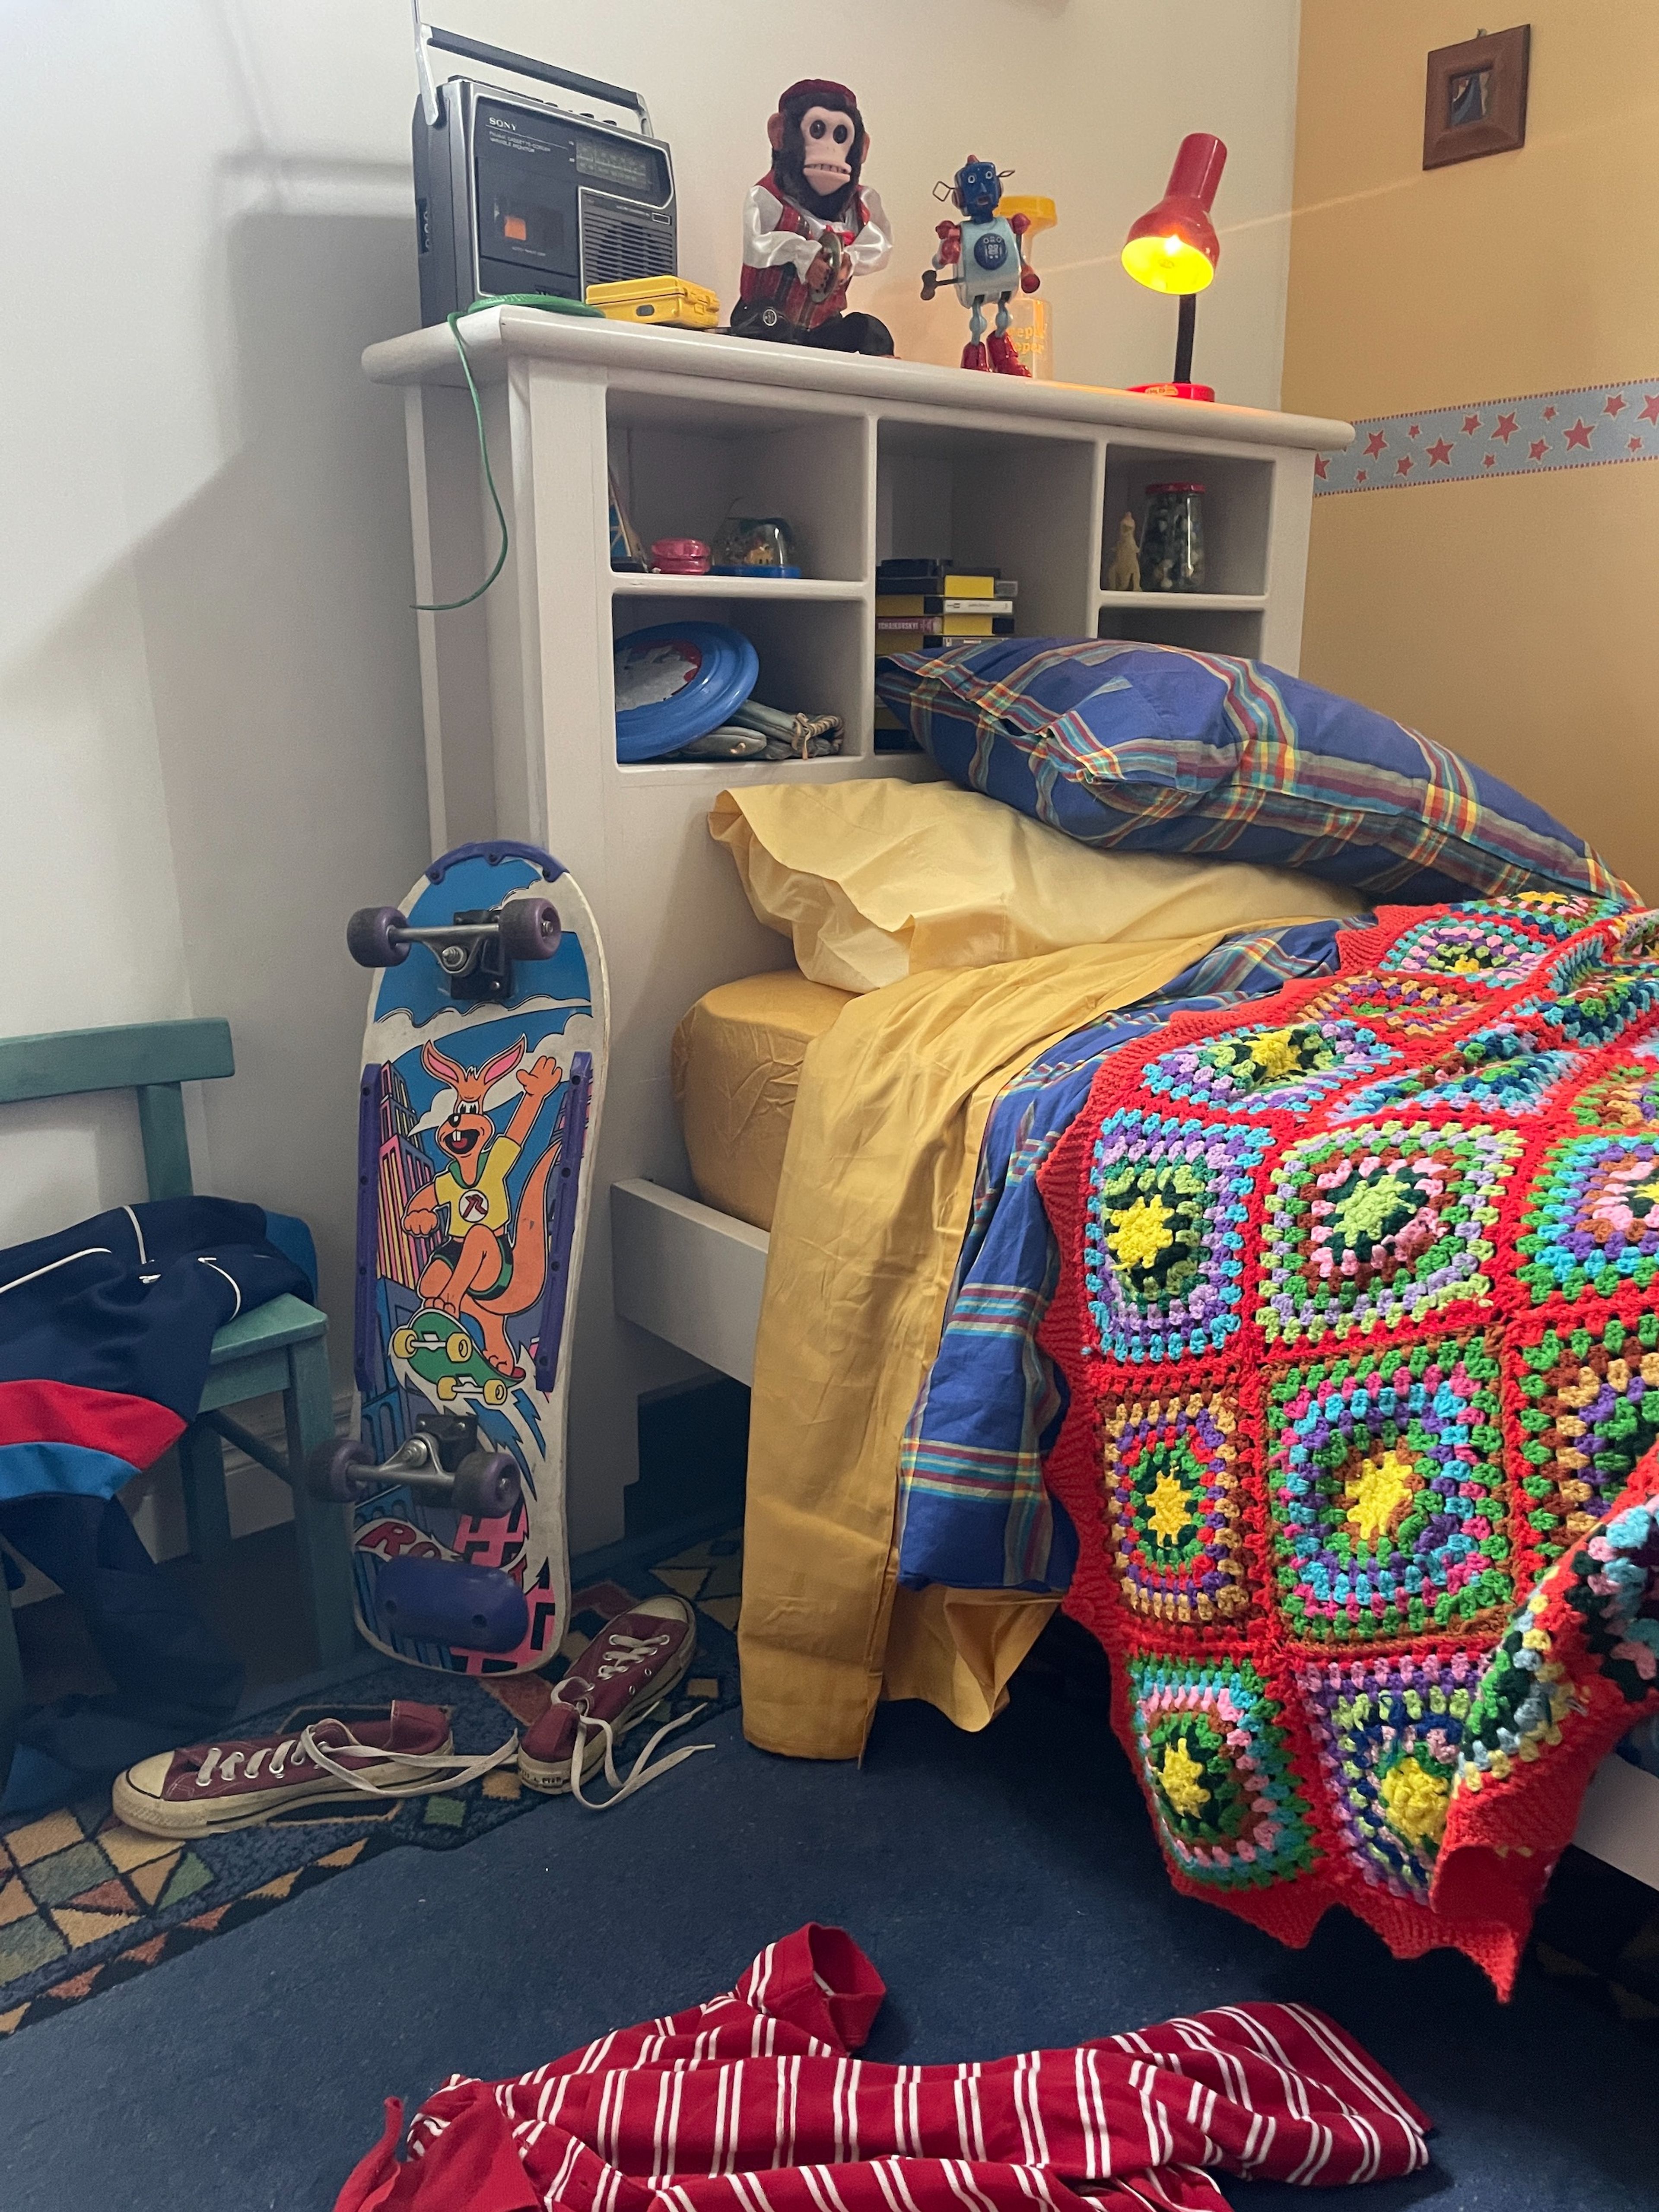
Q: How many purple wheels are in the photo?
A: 4